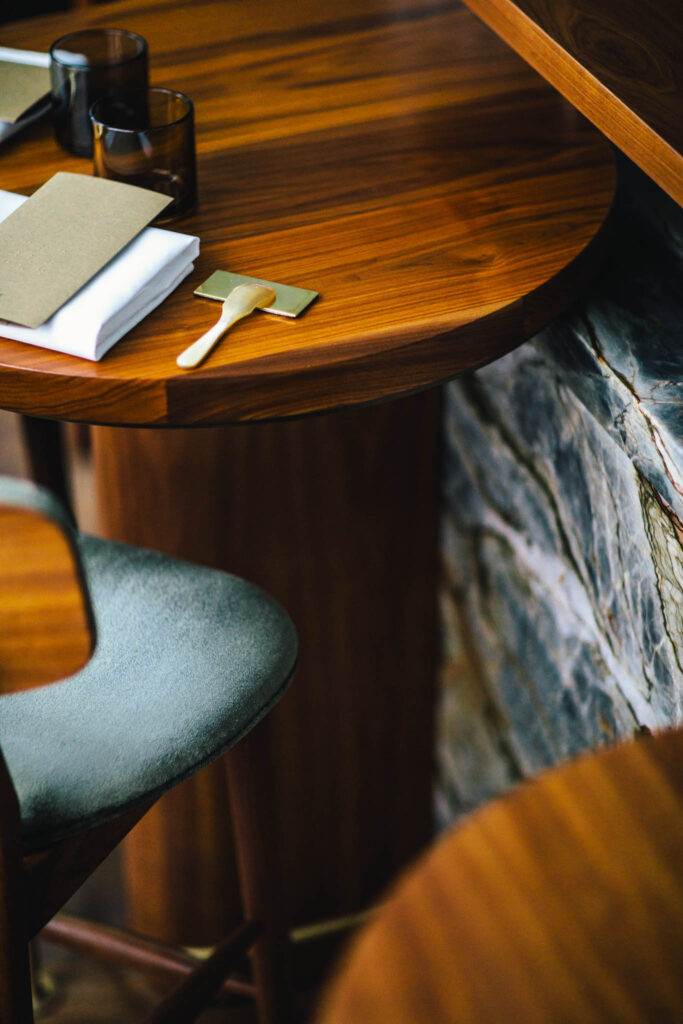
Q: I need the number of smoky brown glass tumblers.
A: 2